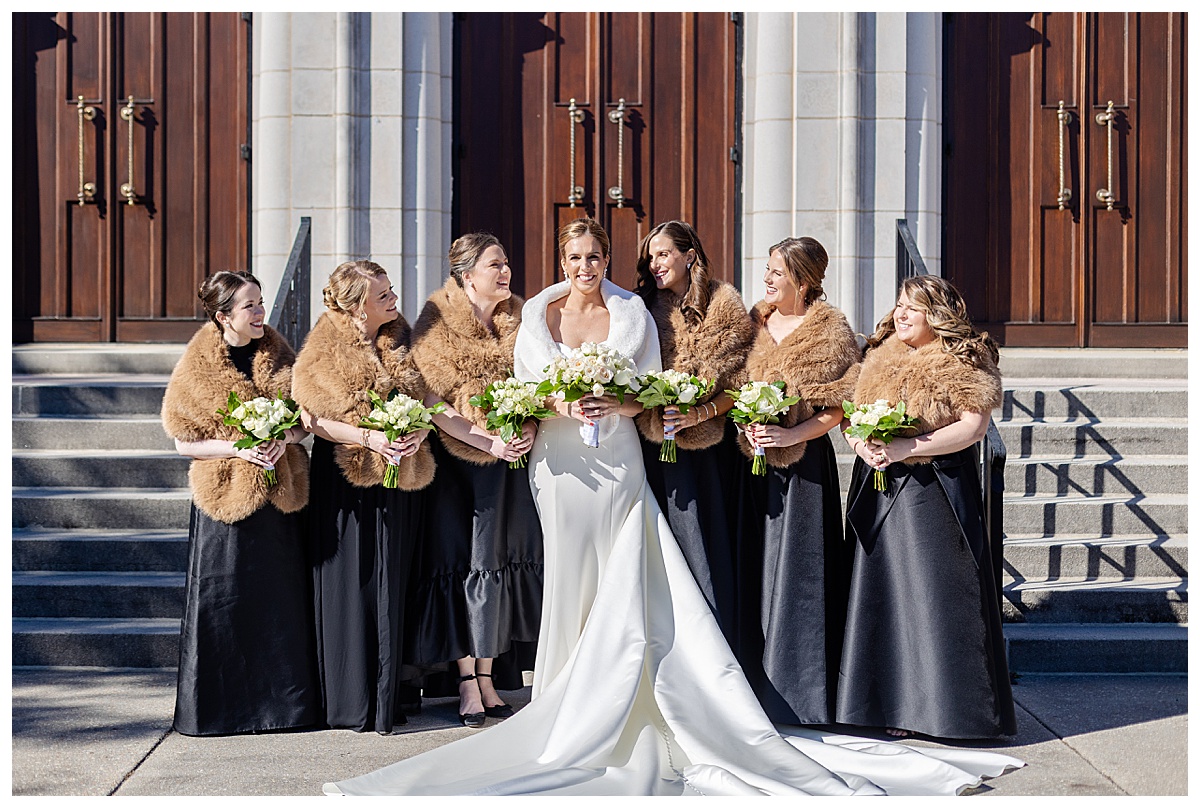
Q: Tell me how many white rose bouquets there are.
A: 7